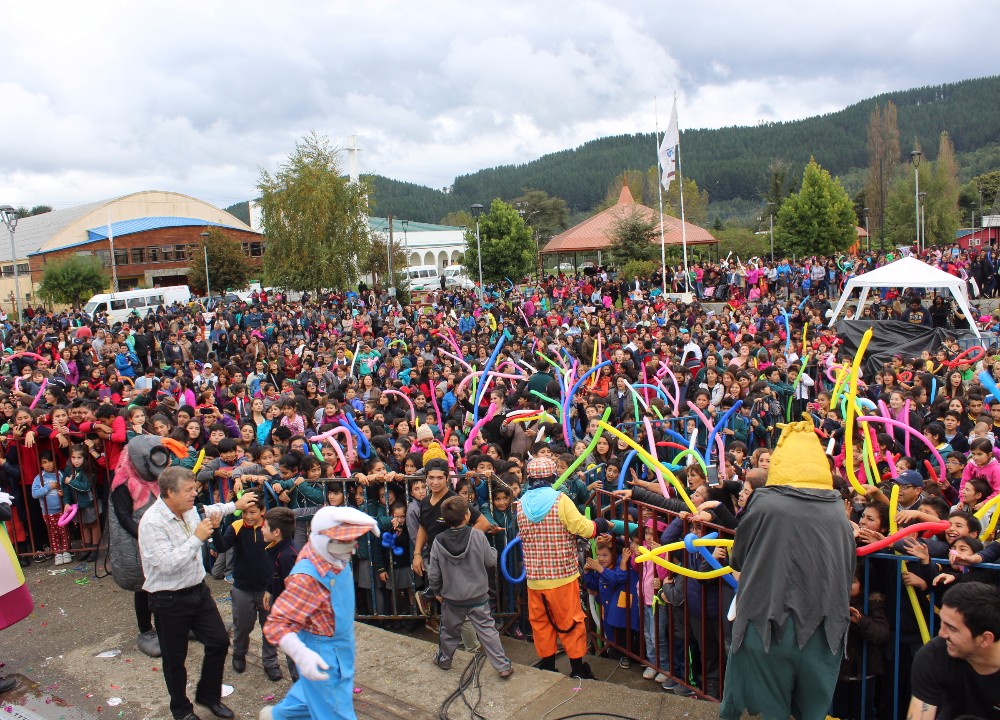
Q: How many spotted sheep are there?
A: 0